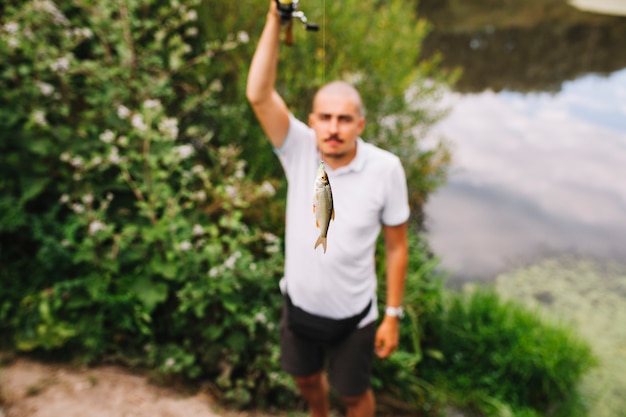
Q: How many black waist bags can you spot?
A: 1